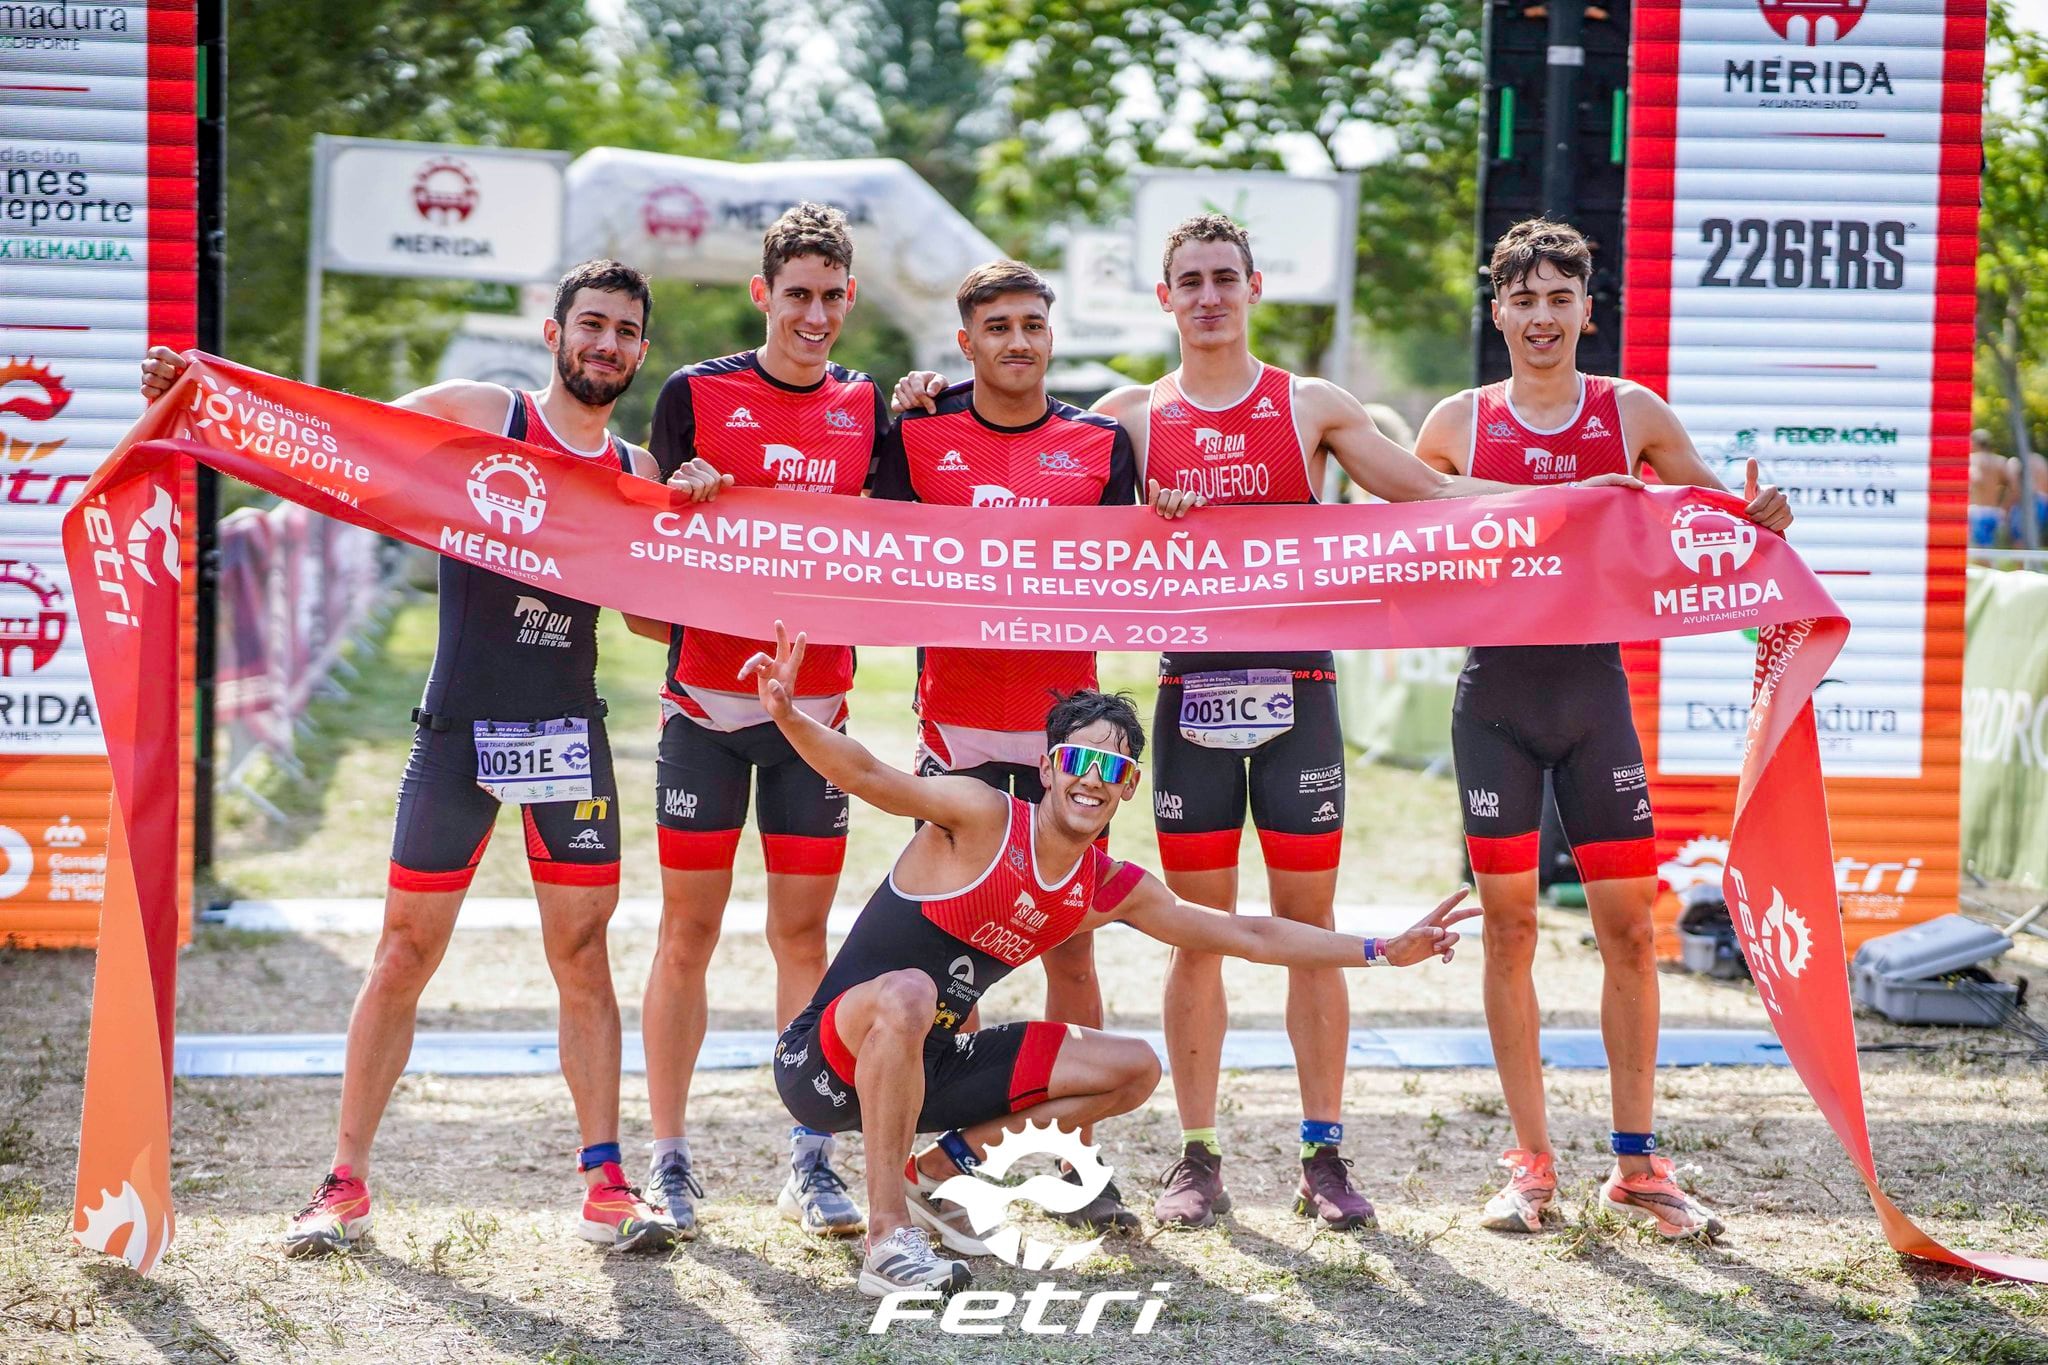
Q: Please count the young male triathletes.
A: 6